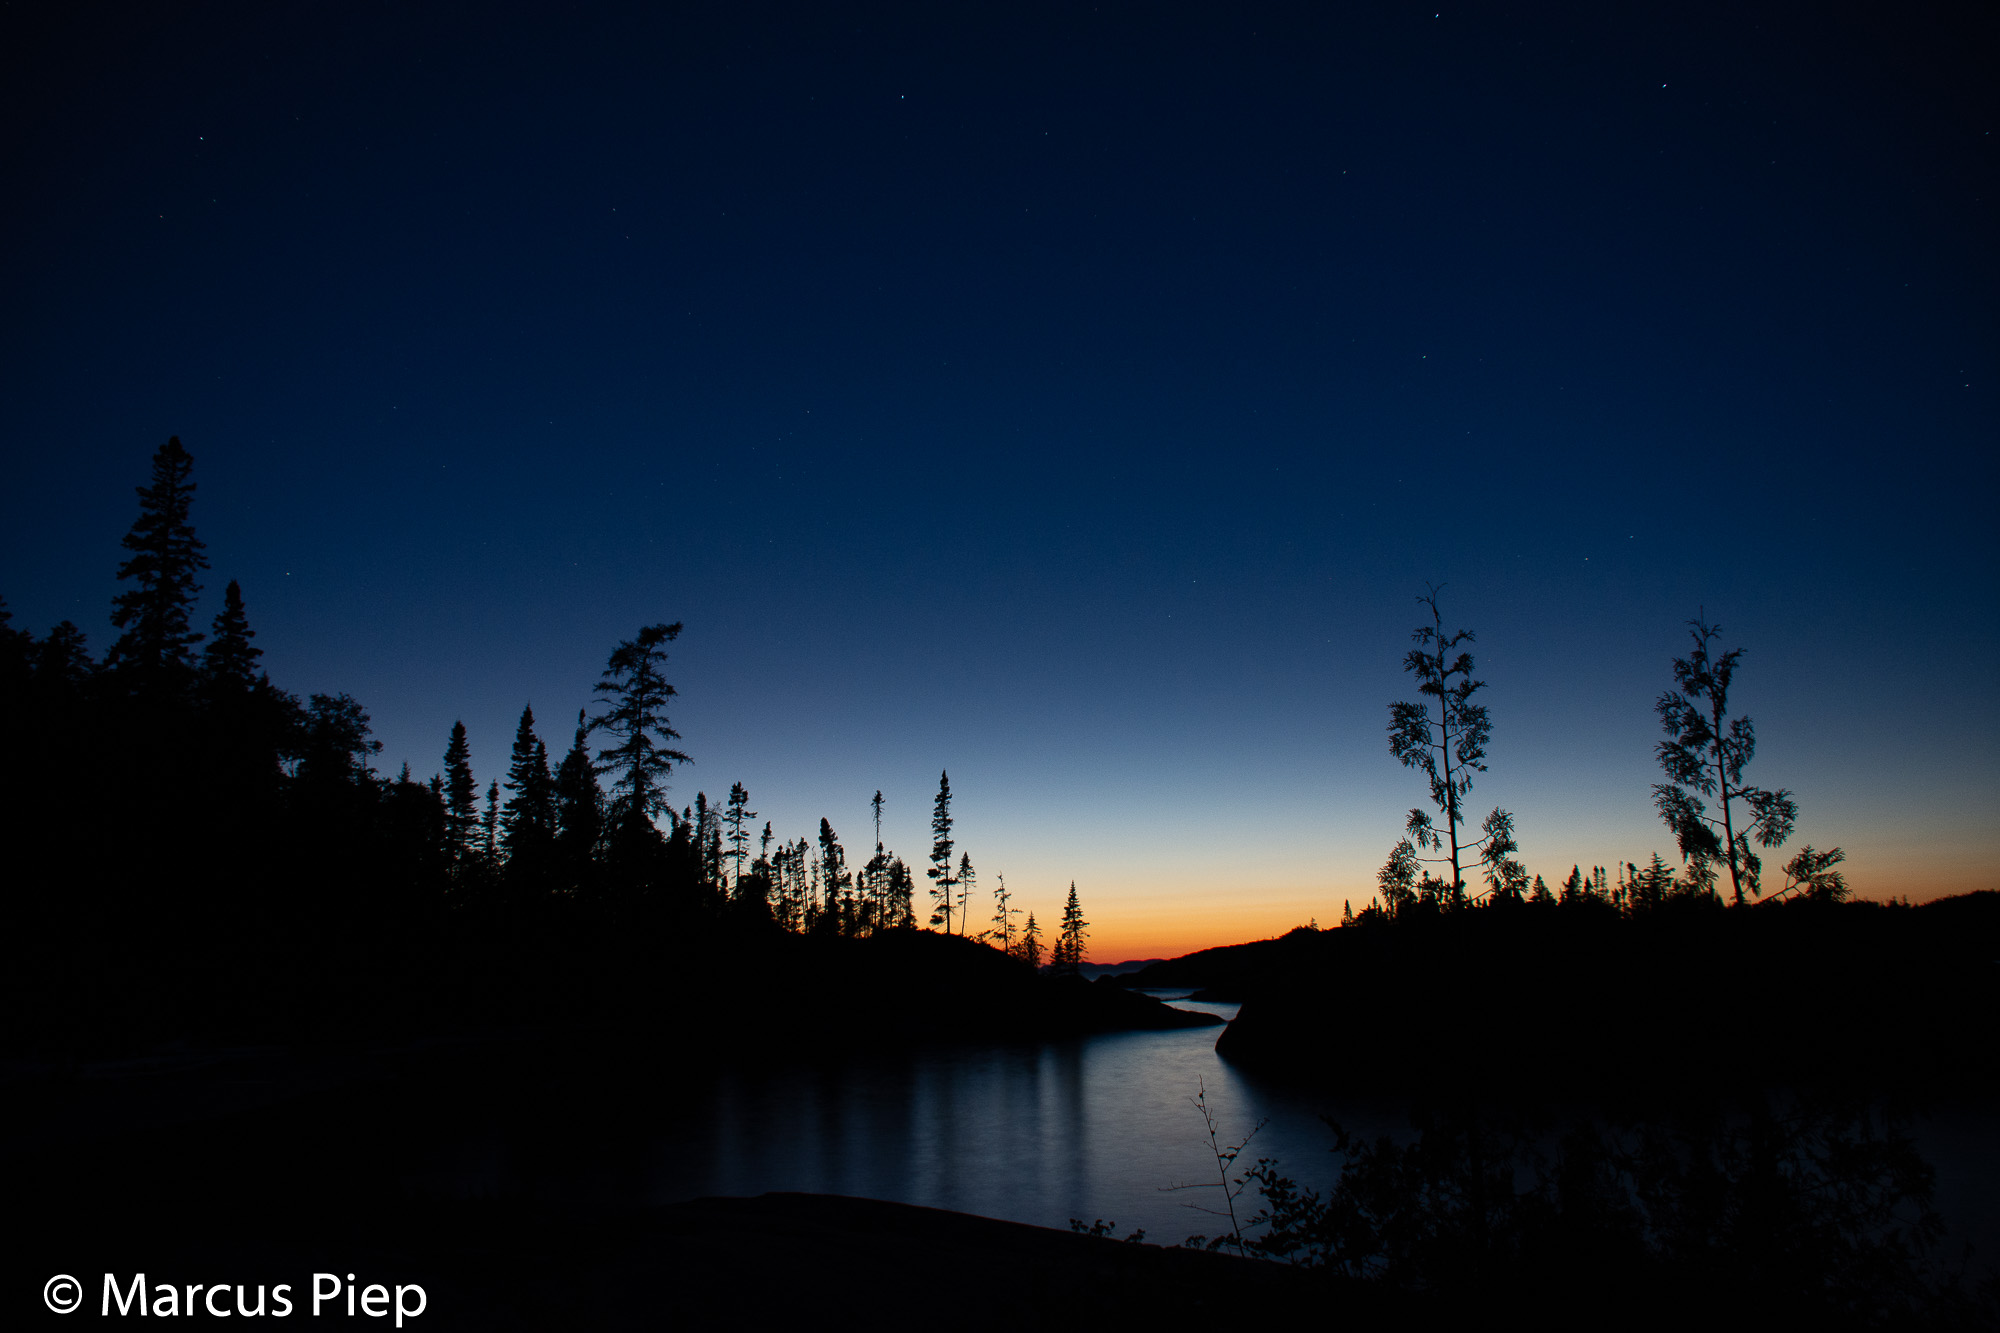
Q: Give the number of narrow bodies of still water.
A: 1